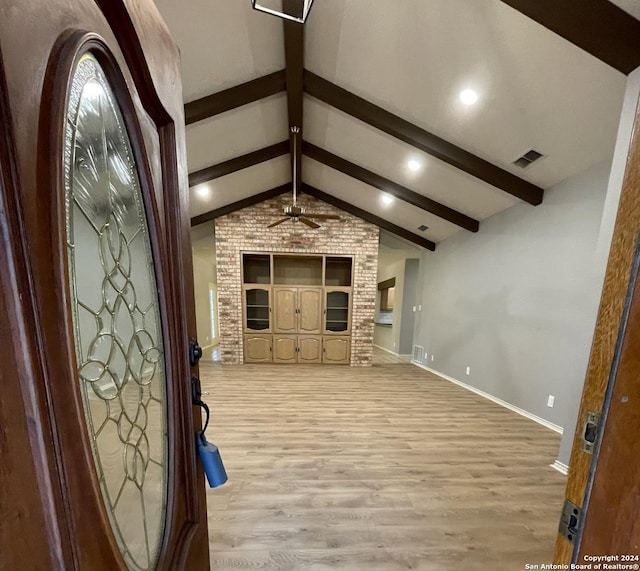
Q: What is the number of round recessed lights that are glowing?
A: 4